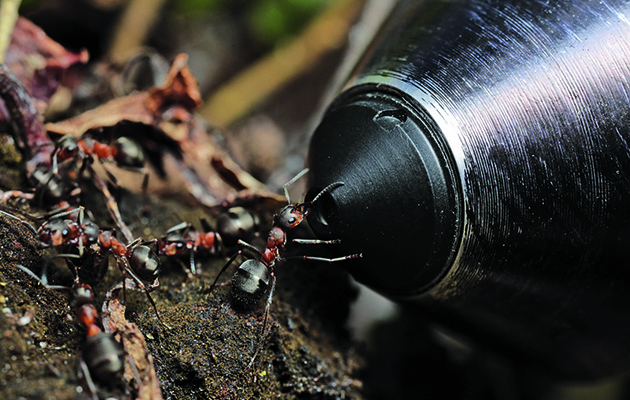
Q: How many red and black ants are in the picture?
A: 6